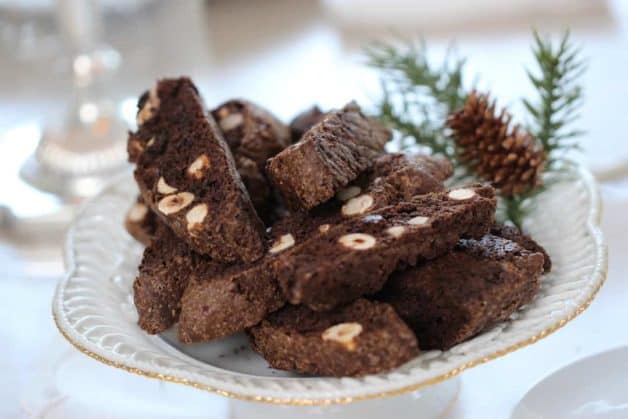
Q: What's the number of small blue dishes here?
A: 0